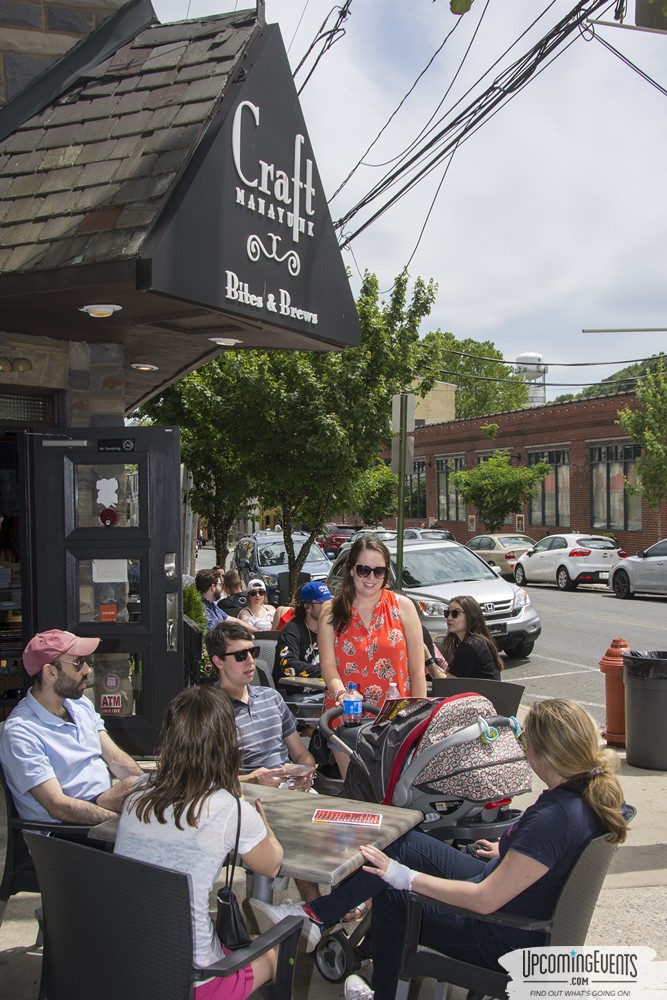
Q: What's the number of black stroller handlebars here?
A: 1